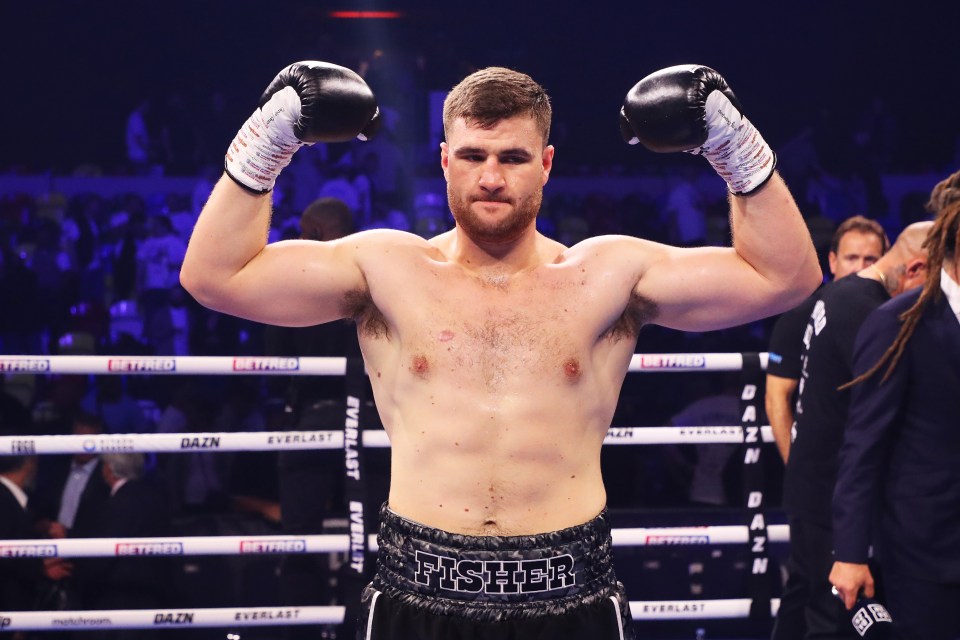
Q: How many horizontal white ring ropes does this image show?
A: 4